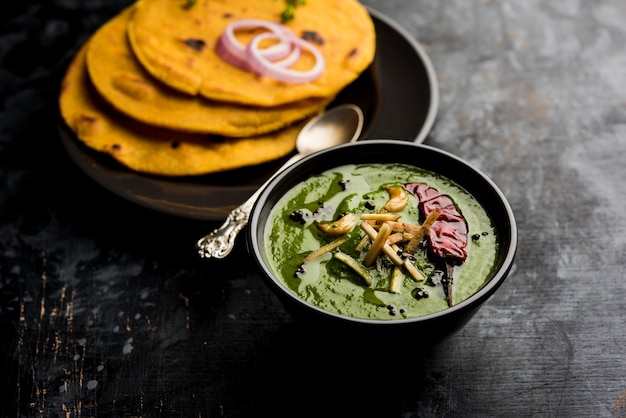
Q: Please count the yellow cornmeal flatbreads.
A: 3